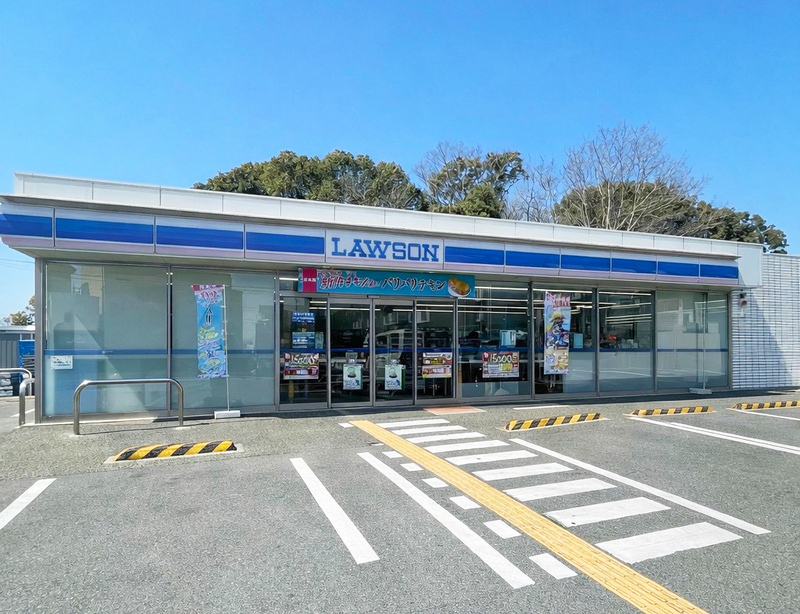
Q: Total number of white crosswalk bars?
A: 9